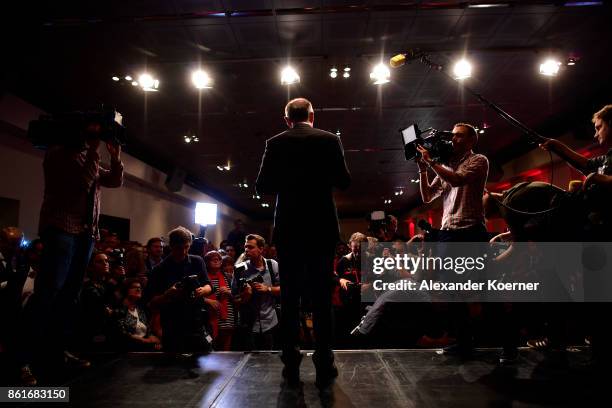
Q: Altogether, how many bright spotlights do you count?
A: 6